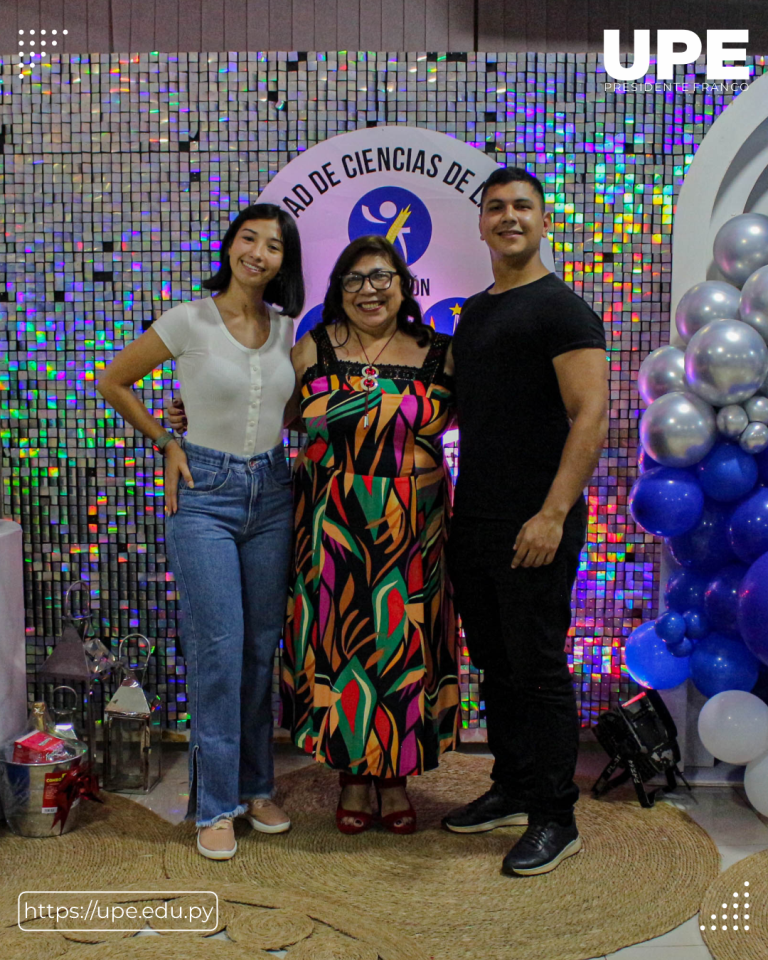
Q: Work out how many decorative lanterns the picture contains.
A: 3